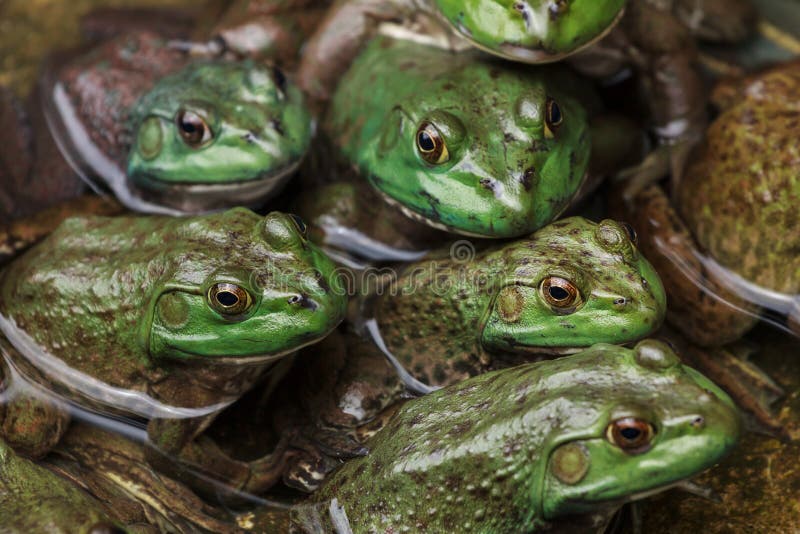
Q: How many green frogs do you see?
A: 6